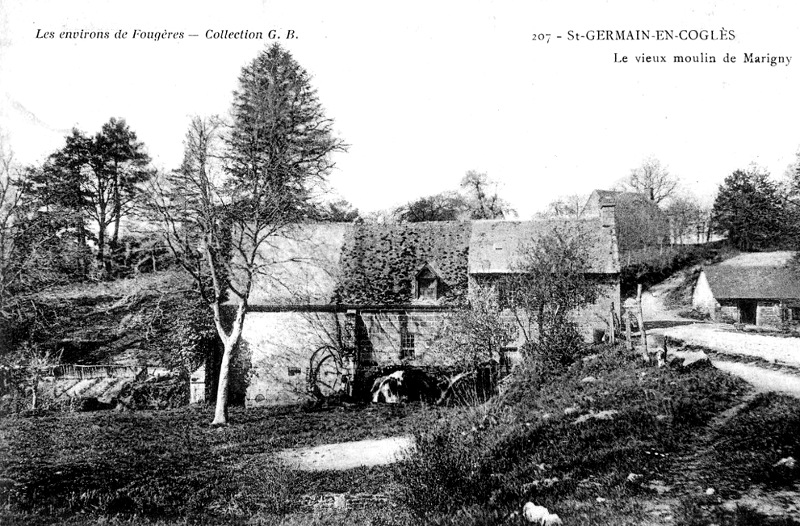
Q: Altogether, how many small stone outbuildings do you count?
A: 1